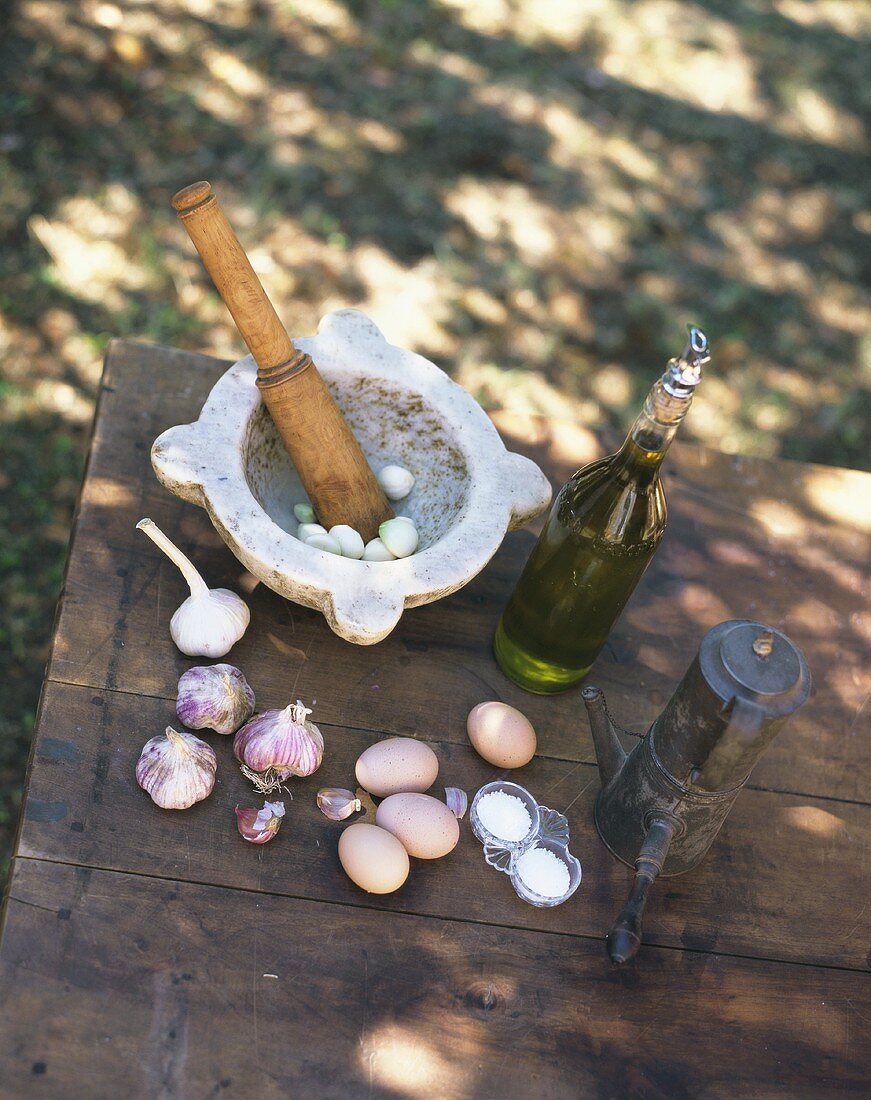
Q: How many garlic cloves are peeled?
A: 8